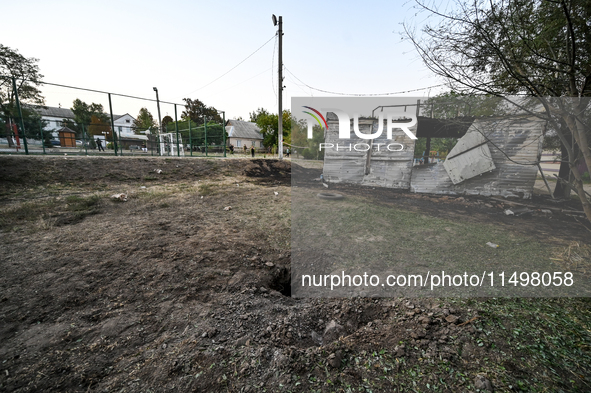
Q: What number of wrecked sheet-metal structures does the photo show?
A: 1